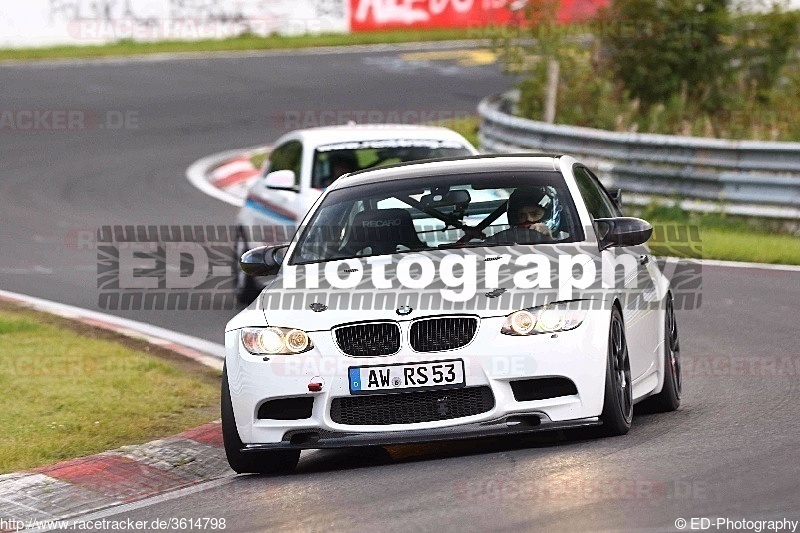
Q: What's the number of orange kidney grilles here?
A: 0